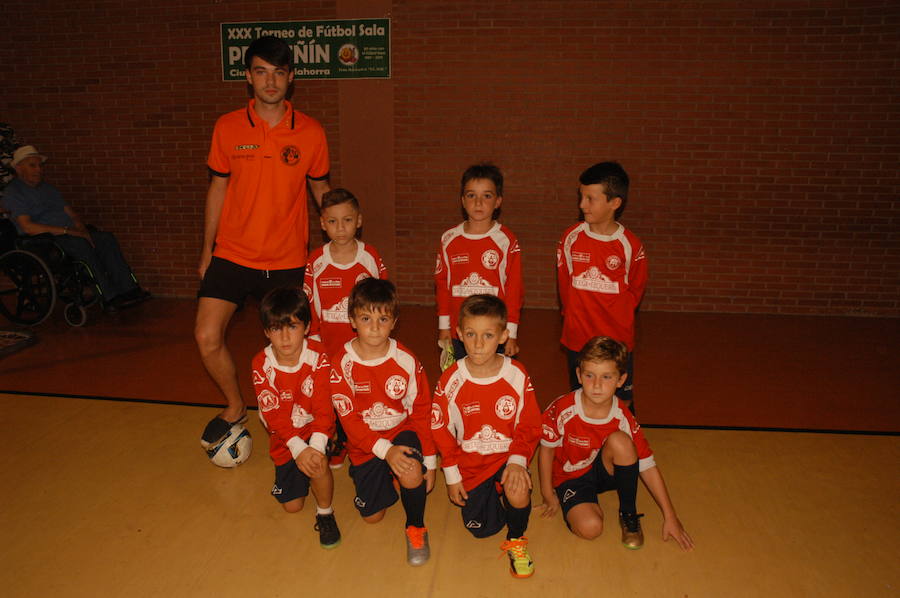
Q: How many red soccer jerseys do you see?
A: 7